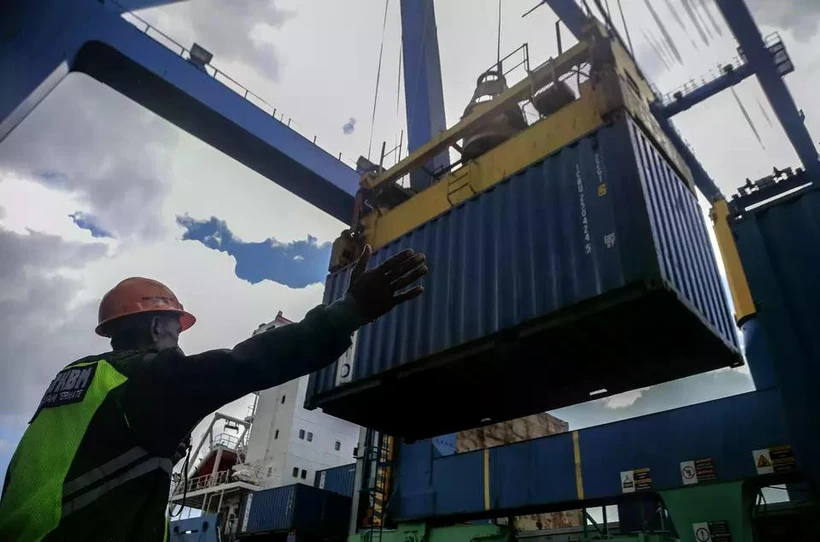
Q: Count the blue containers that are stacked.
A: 2